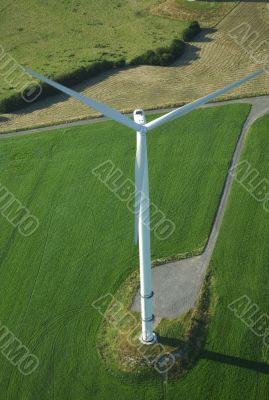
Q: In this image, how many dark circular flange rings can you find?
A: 2